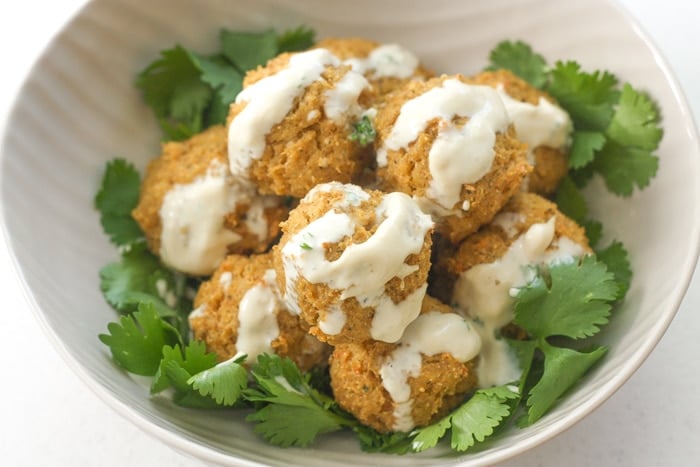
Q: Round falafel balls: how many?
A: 9